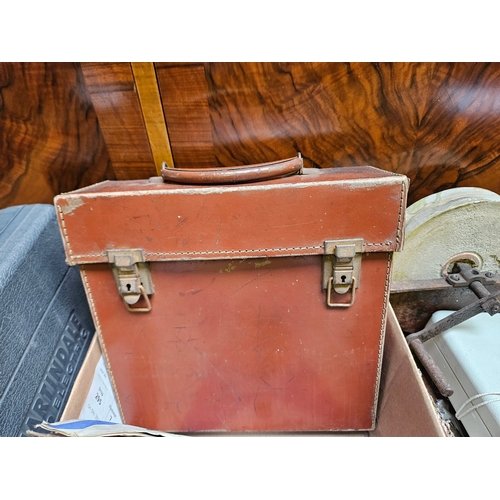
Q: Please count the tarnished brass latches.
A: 2